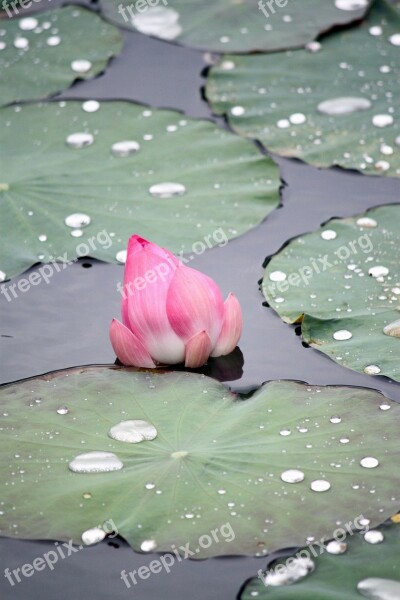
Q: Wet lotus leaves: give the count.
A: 7